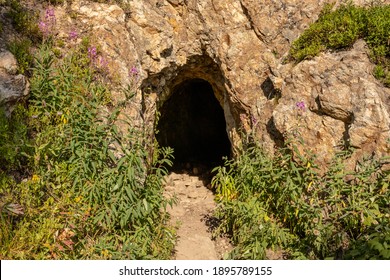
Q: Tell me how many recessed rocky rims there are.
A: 1